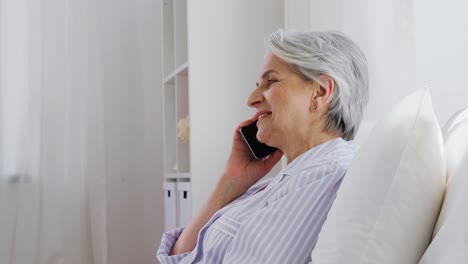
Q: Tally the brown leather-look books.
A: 0